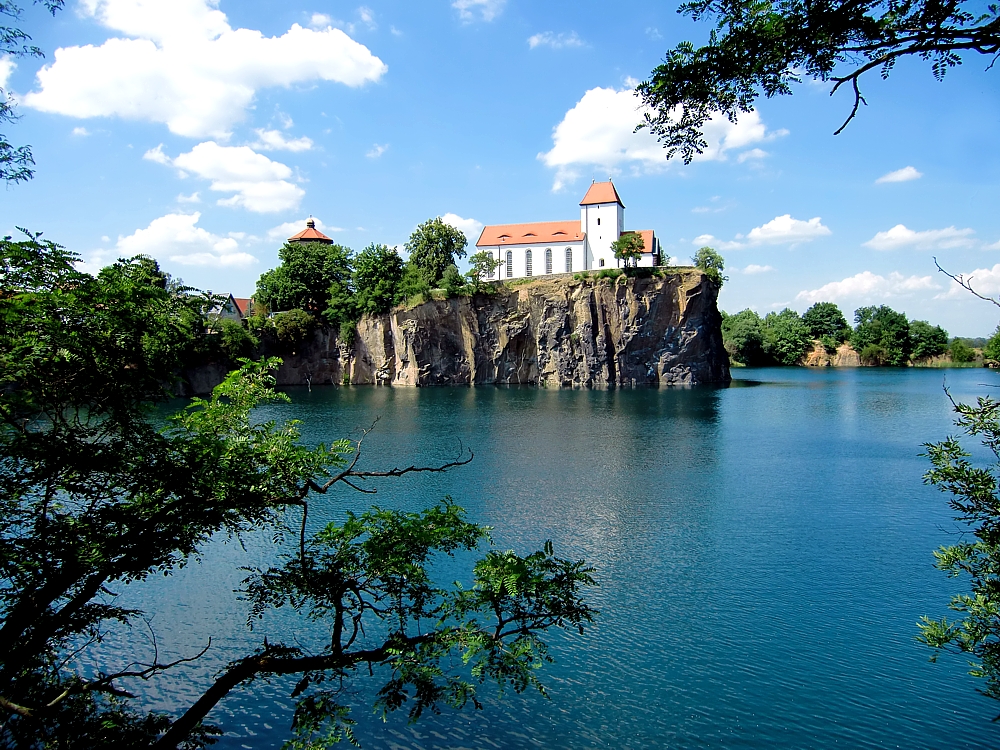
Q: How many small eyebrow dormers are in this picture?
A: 3